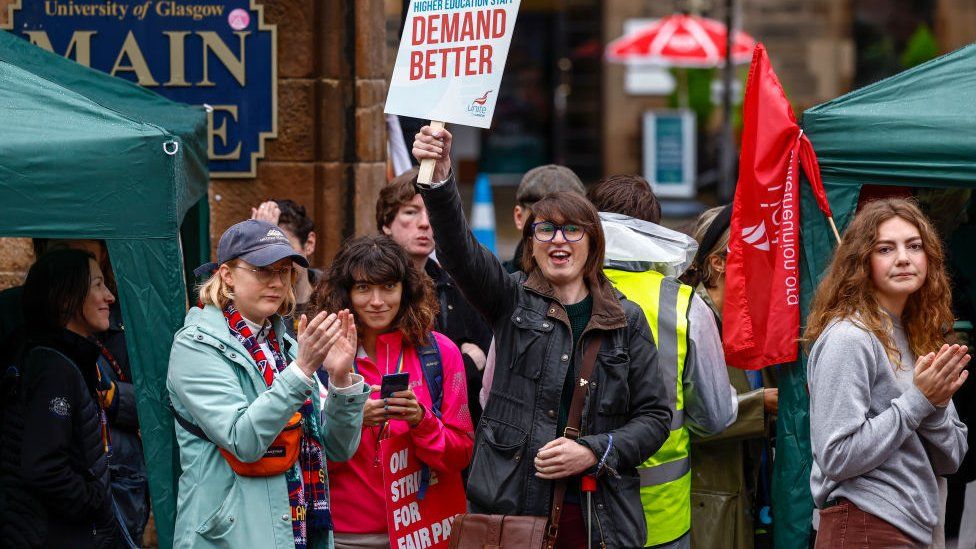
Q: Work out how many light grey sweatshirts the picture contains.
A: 1